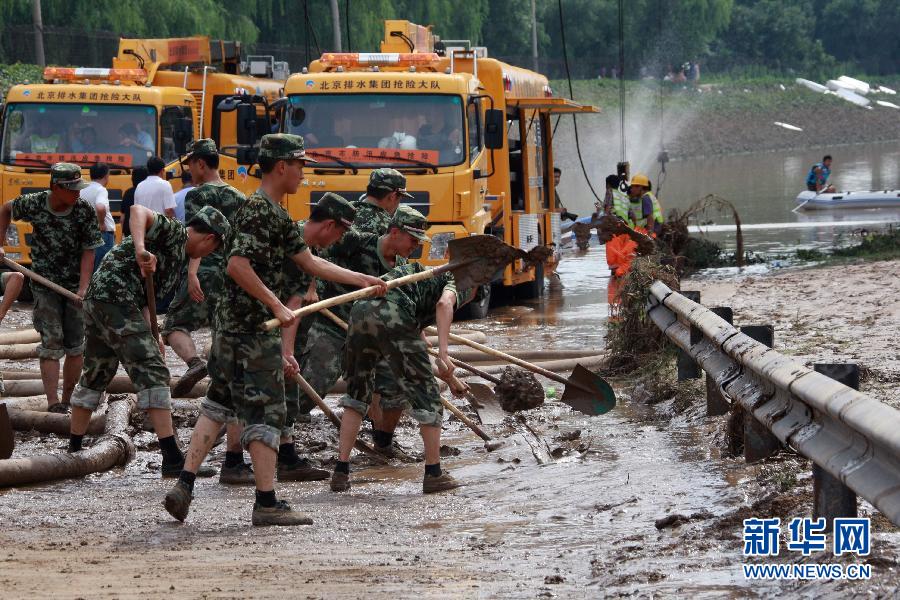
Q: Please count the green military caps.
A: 7